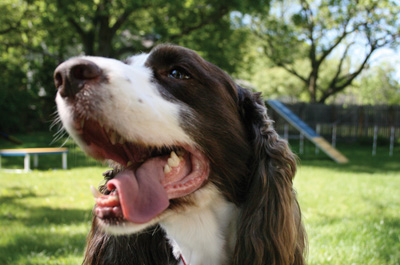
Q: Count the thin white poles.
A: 6